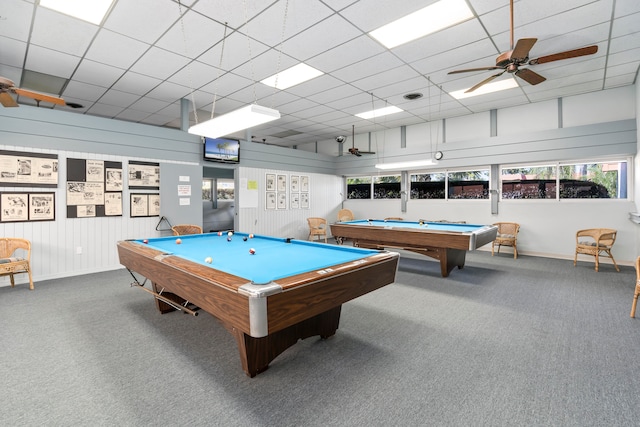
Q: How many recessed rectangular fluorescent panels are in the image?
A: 5